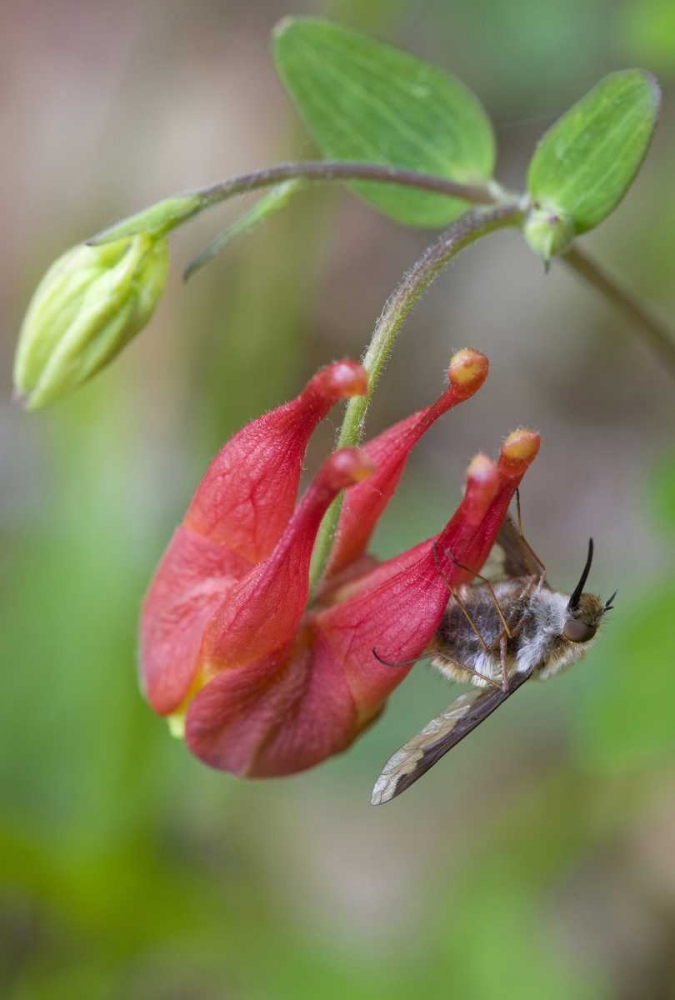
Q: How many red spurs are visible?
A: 5